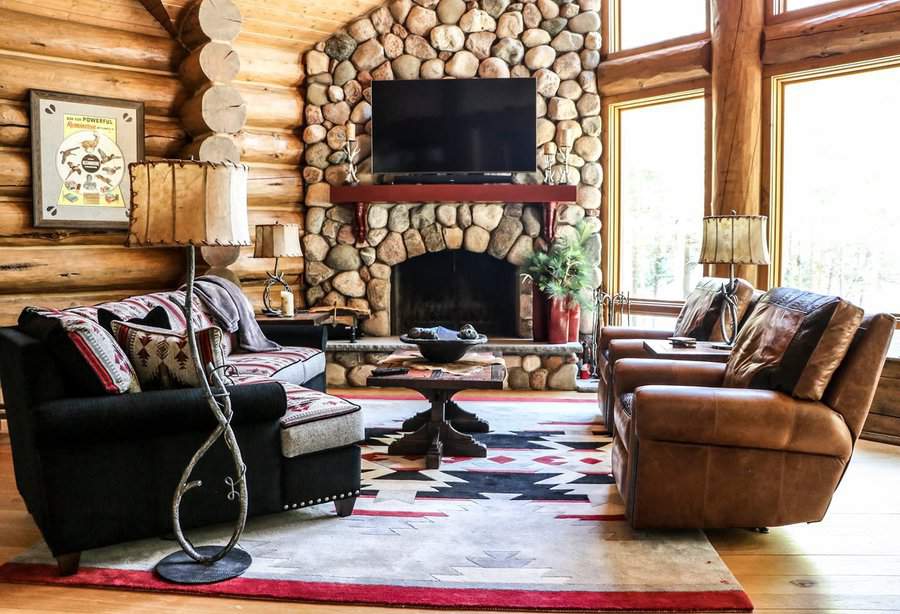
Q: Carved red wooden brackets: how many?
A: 2